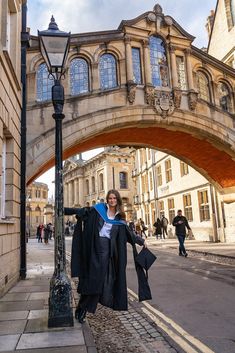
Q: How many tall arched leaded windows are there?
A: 6